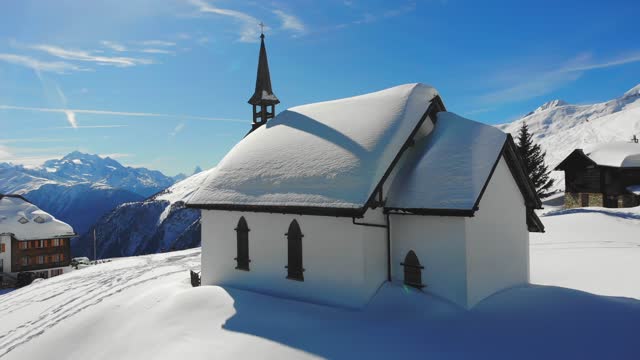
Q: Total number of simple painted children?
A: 0